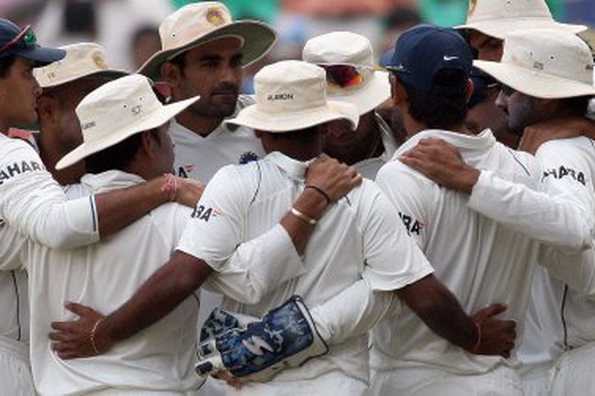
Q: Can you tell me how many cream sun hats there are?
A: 7